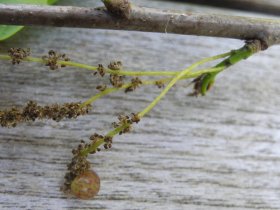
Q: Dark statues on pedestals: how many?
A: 0